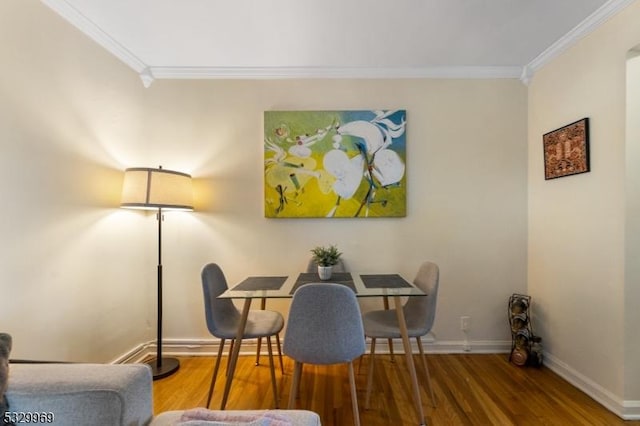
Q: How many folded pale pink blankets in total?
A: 1